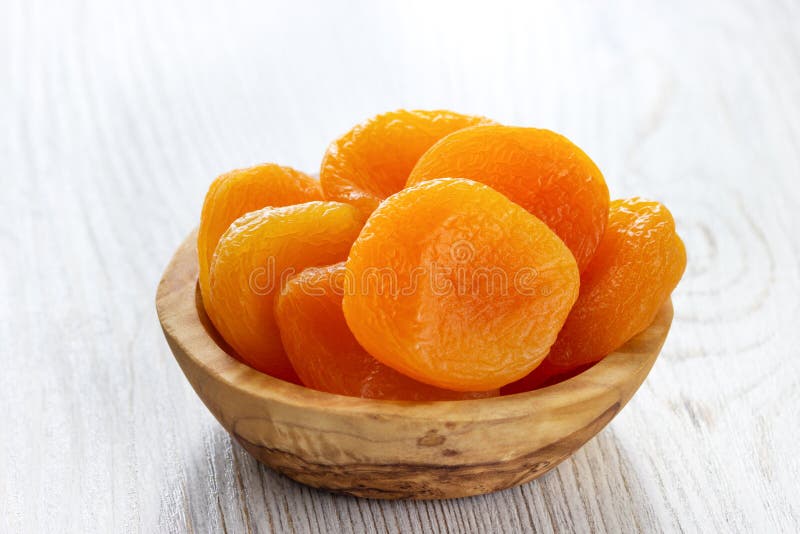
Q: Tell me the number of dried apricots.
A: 7